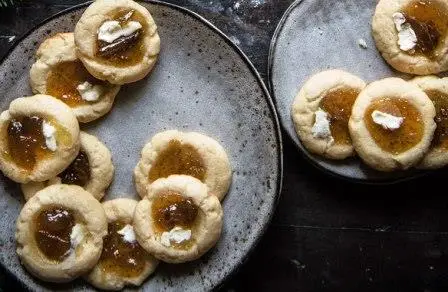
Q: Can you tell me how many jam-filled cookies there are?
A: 12